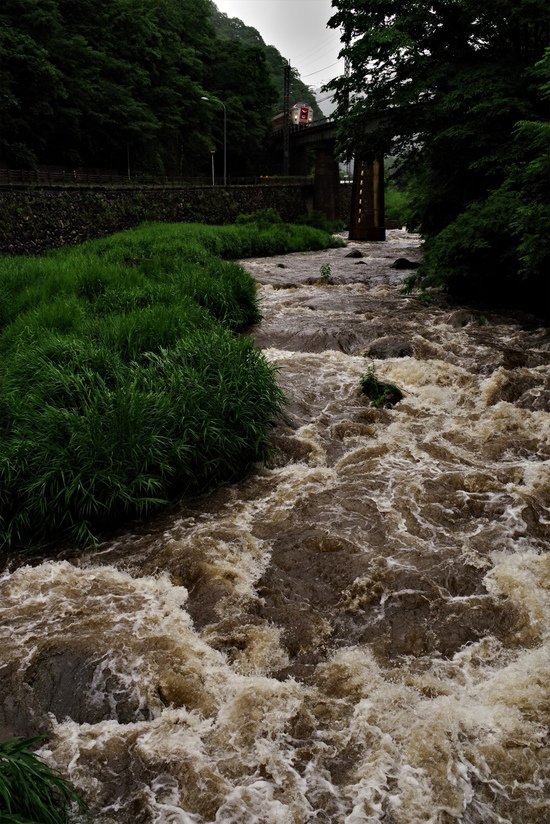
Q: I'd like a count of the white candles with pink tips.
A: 0